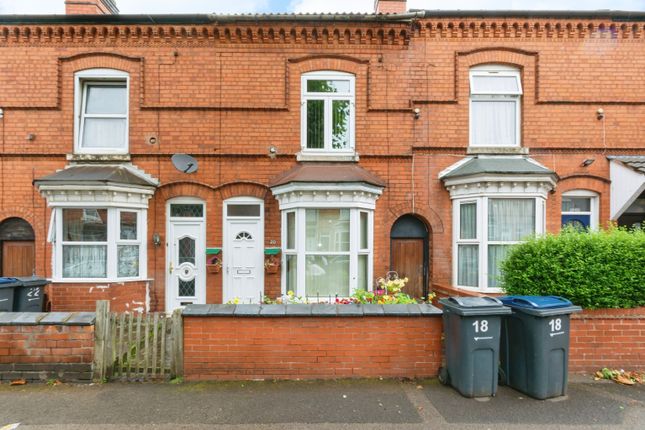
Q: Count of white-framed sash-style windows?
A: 6